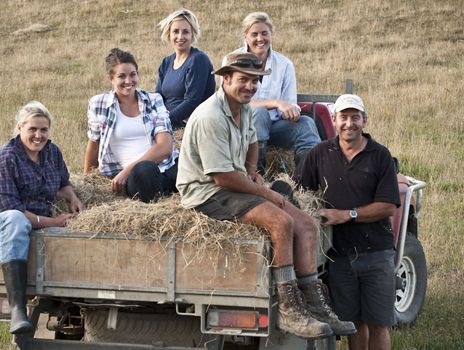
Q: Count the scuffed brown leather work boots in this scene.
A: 2